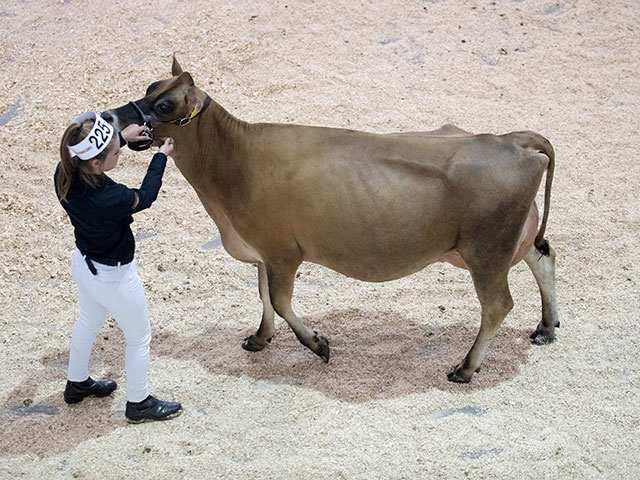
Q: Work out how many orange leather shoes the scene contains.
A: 0